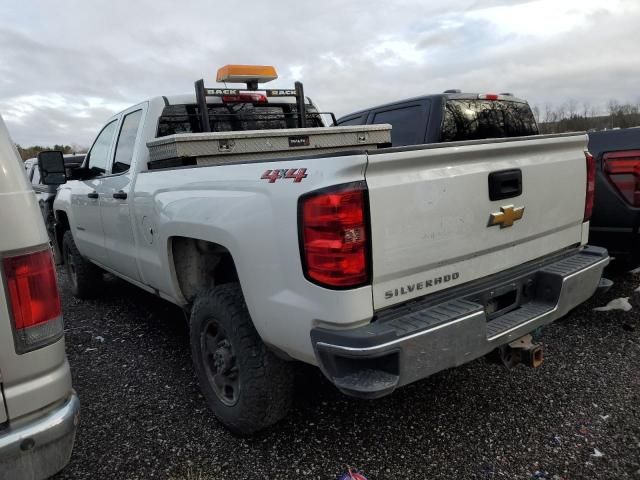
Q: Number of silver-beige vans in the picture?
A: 1